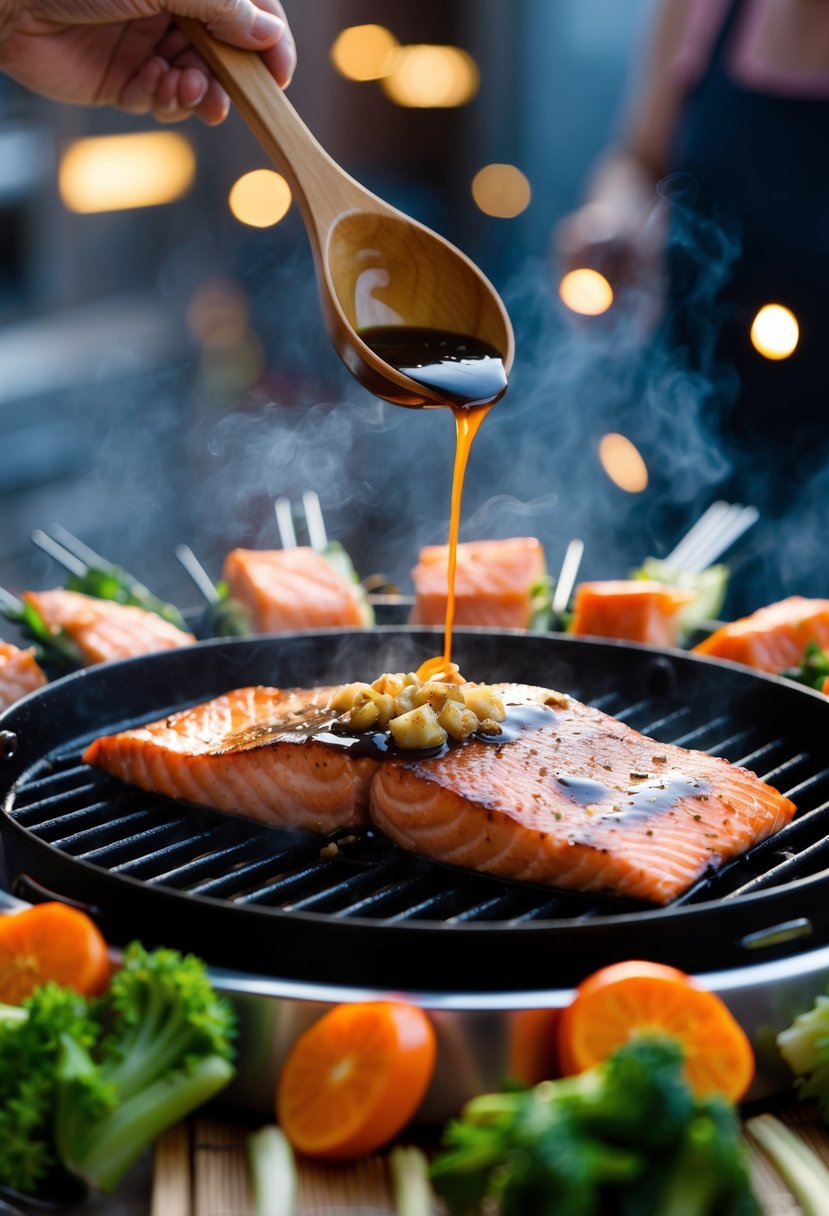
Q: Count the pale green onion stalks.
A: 3